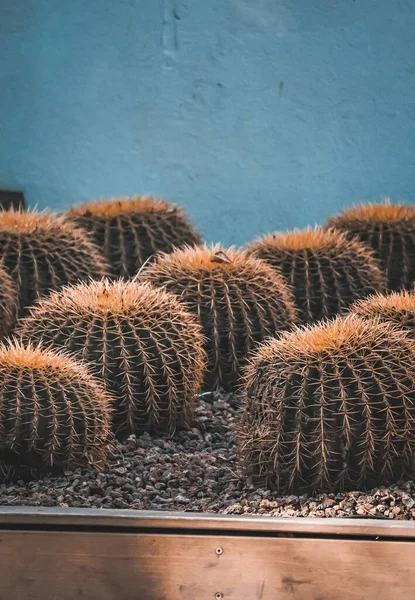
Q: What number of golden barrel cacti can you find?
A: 10